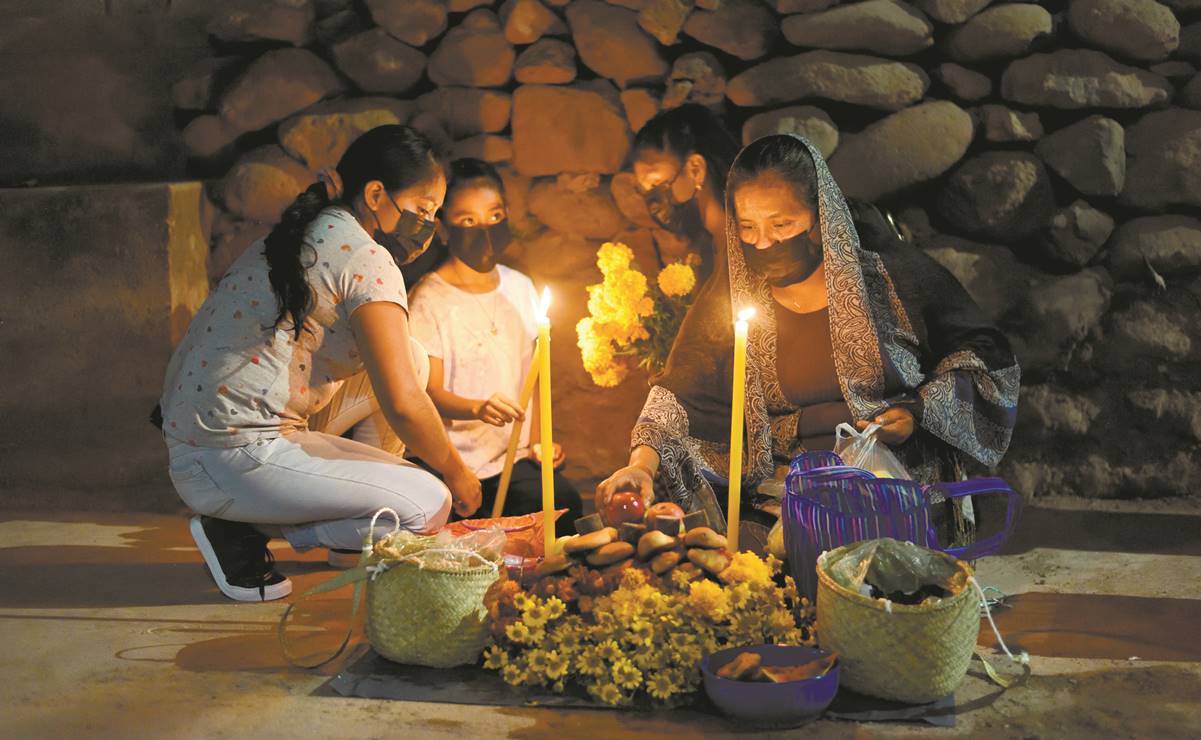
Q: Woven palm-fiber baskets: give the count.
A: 2